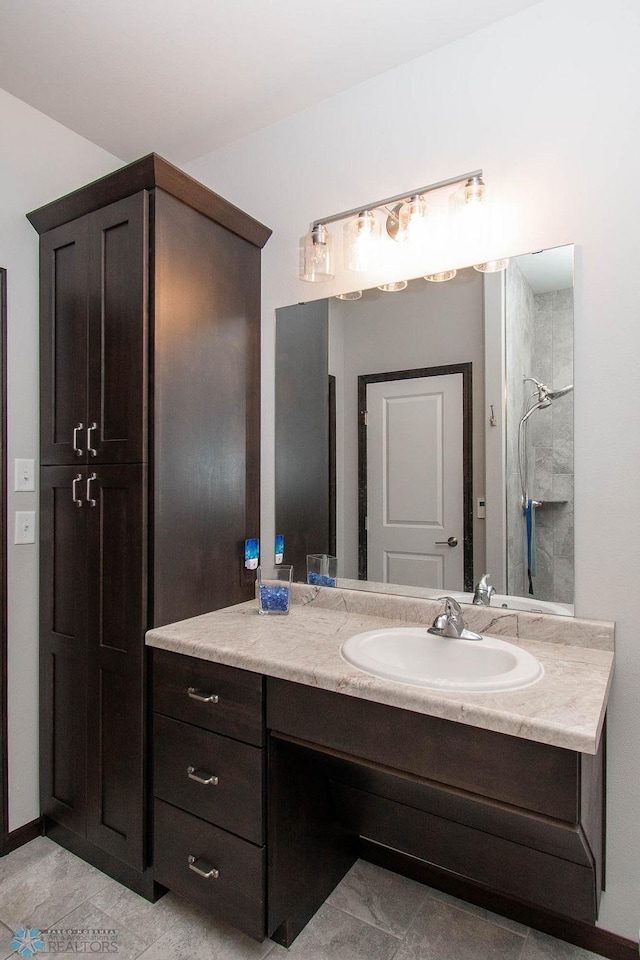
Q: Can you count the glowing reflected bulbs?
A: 4